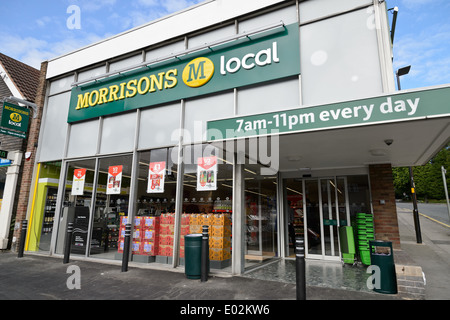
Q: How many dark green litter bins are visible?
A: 2